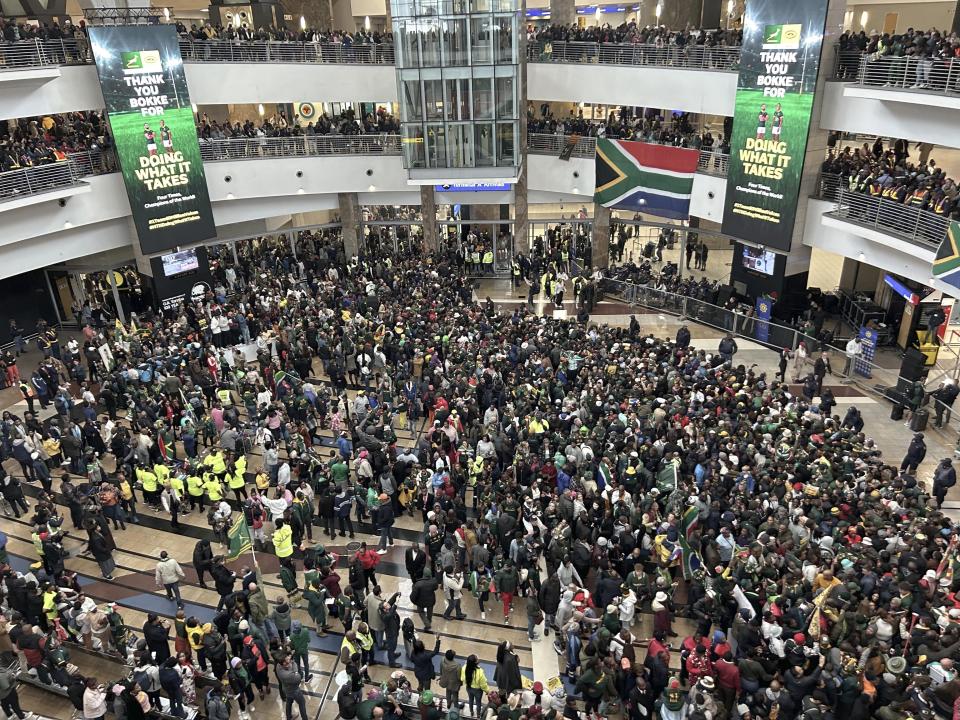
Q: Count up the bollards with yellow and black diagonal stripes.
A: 0